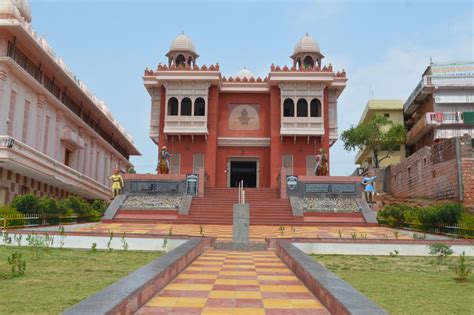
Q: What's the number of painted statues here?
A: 4